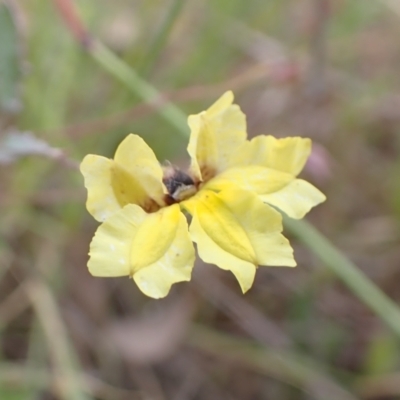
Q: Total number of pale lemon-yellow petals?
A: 5